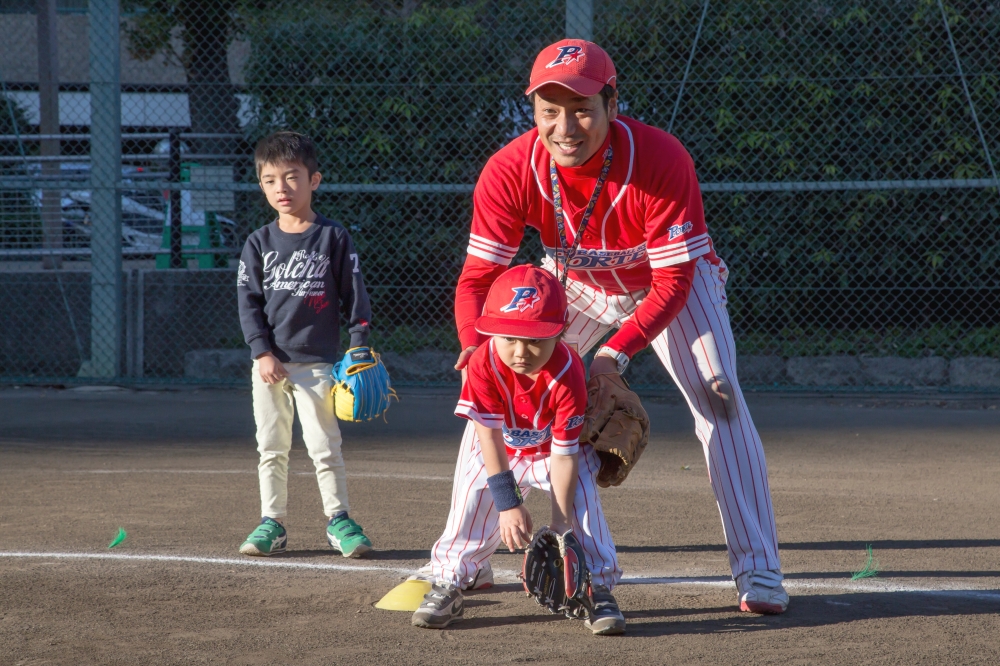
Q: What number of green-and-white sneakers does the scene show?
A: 2